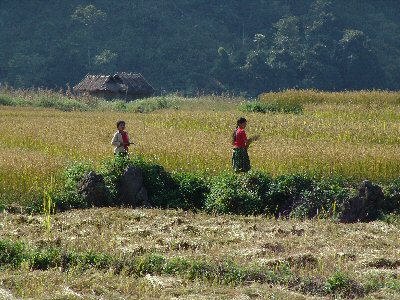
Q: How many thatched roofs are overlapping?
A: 2